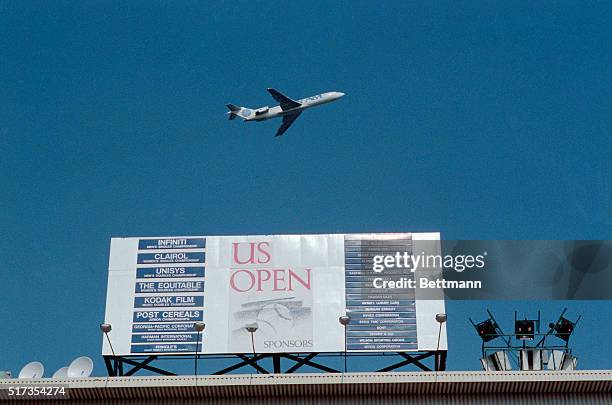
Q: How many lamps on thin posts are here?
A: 5